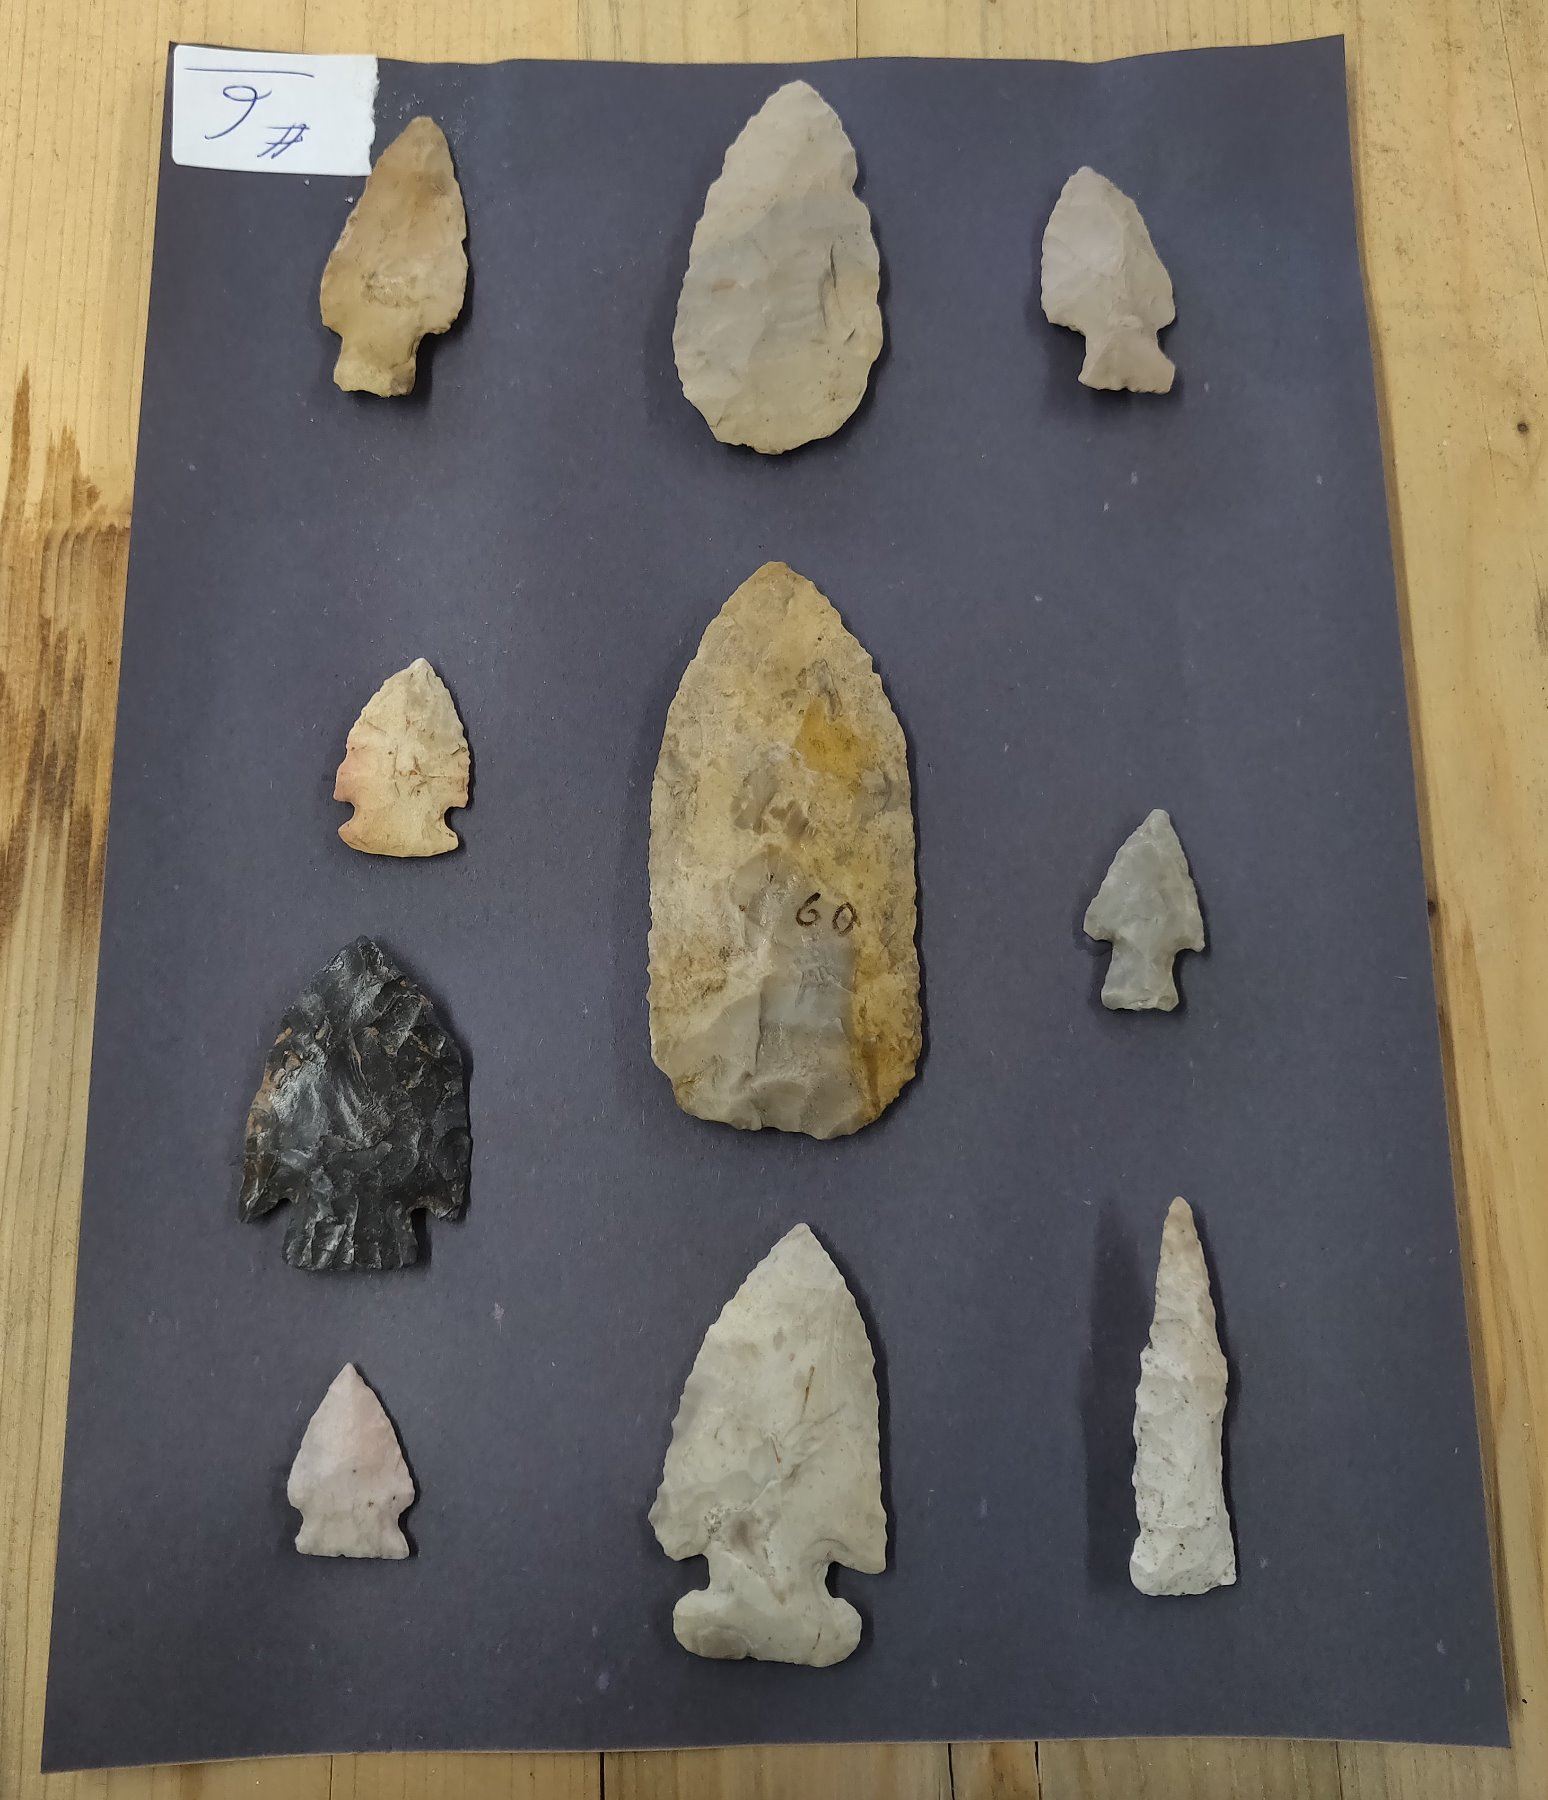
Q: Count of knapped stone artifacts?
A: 10